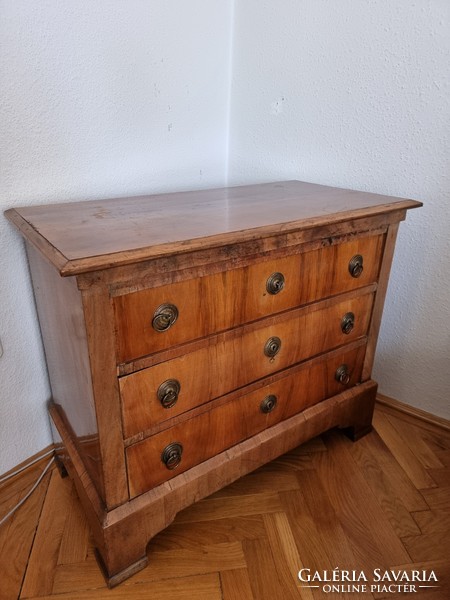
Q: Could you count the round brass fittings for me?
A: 9